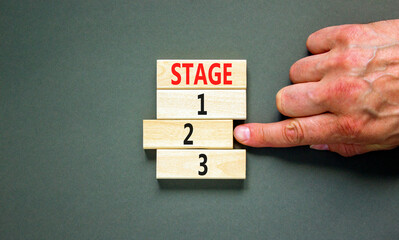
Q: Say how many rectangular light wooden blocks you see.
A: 4